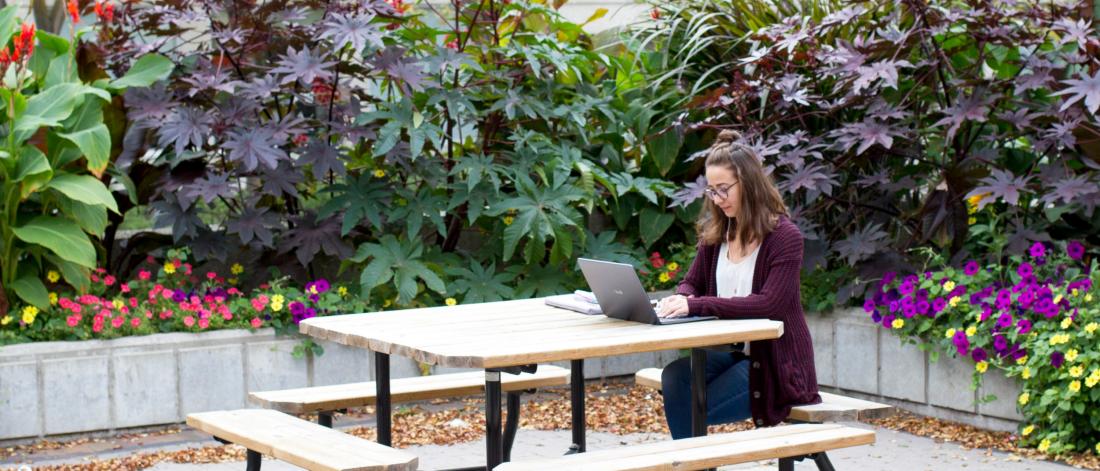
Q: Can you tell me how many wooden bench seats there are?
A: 4